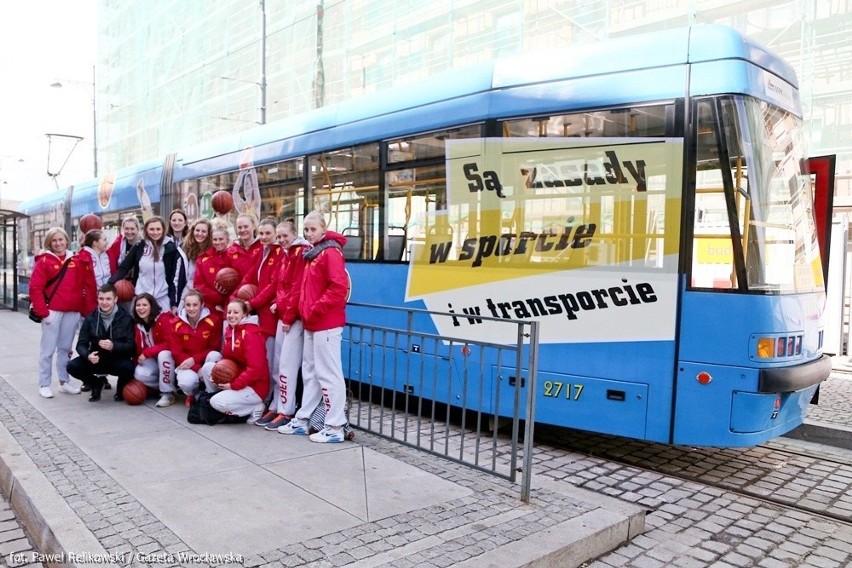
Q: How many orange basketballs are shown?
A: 7